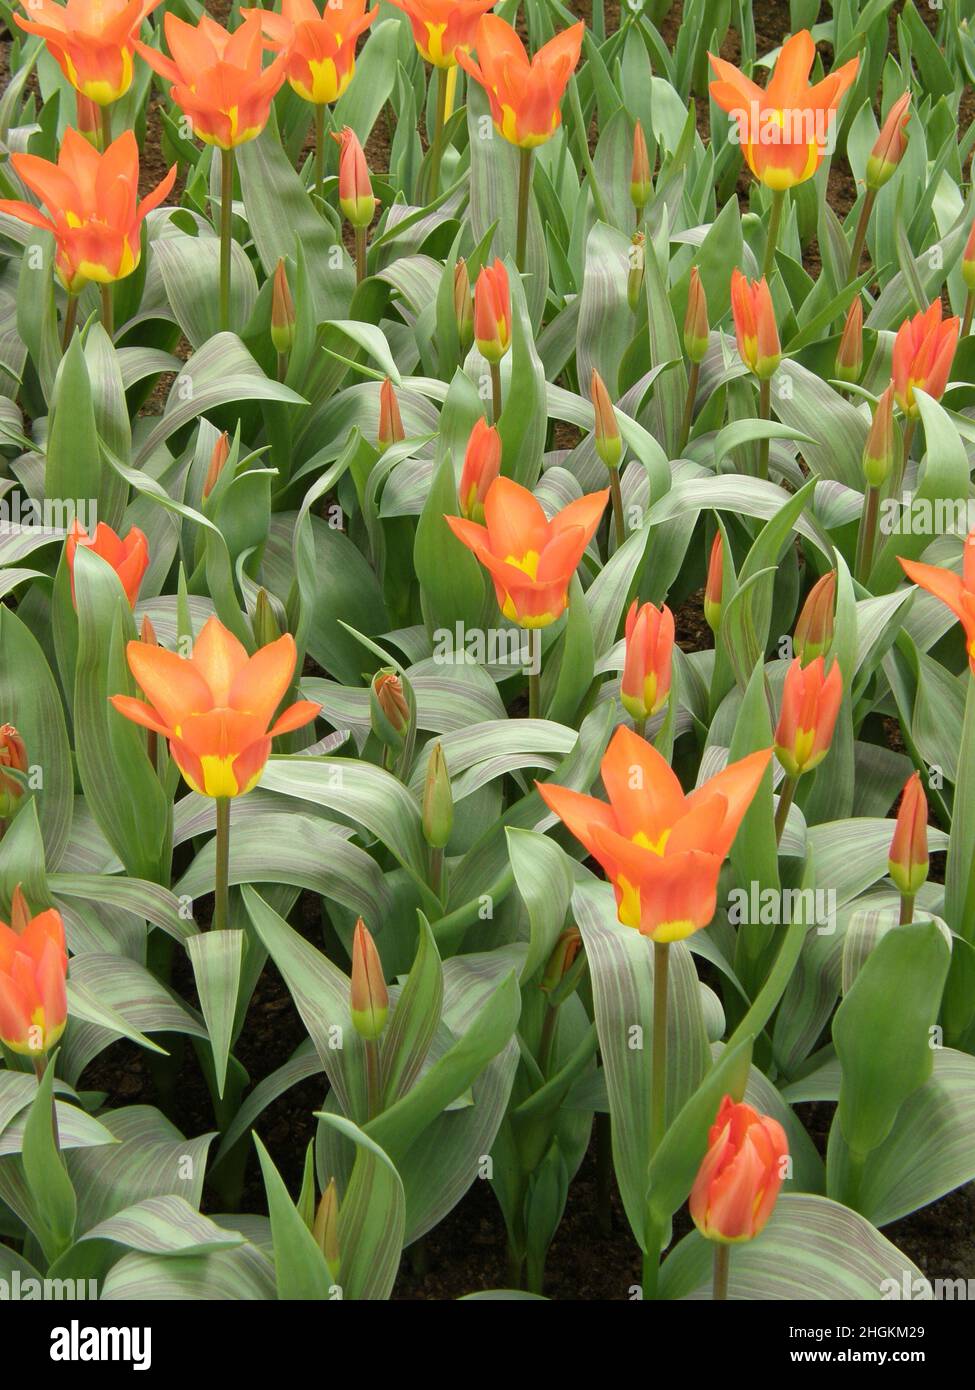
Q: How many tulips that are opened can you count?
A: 11